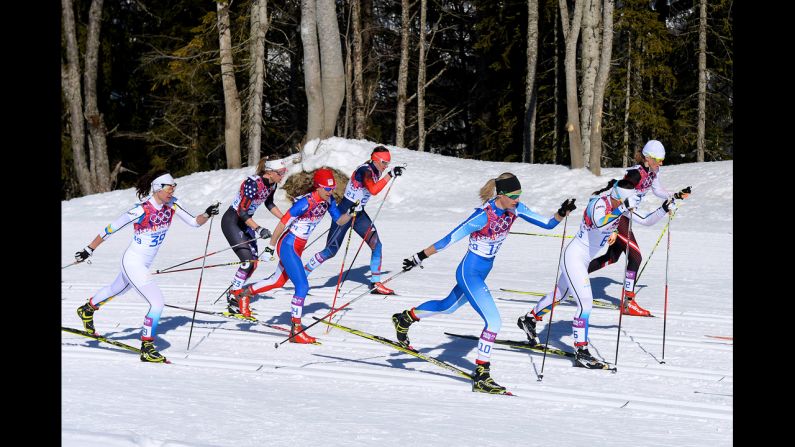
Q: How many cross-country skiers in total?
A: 7